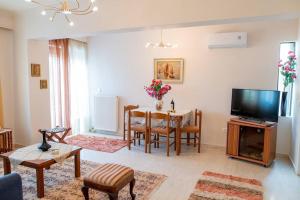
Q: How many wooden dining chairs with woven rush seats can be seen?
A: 4